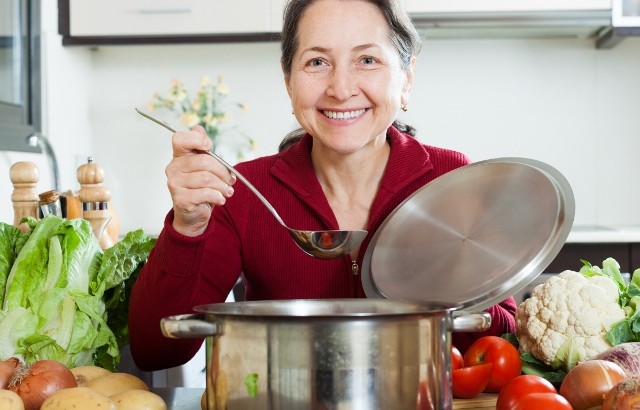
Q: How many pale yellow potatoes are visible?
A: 5